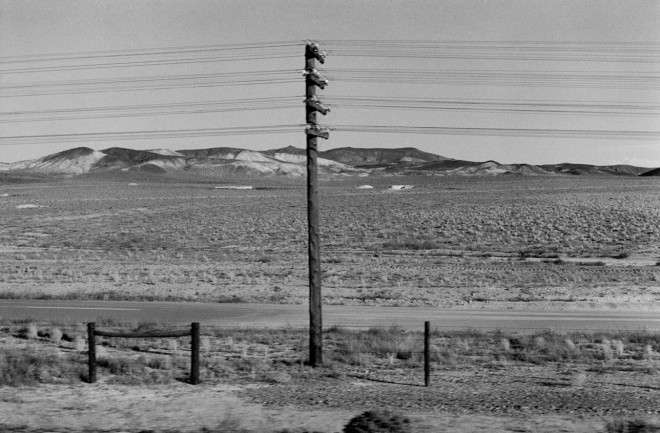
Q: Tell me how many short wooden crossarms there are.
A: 4